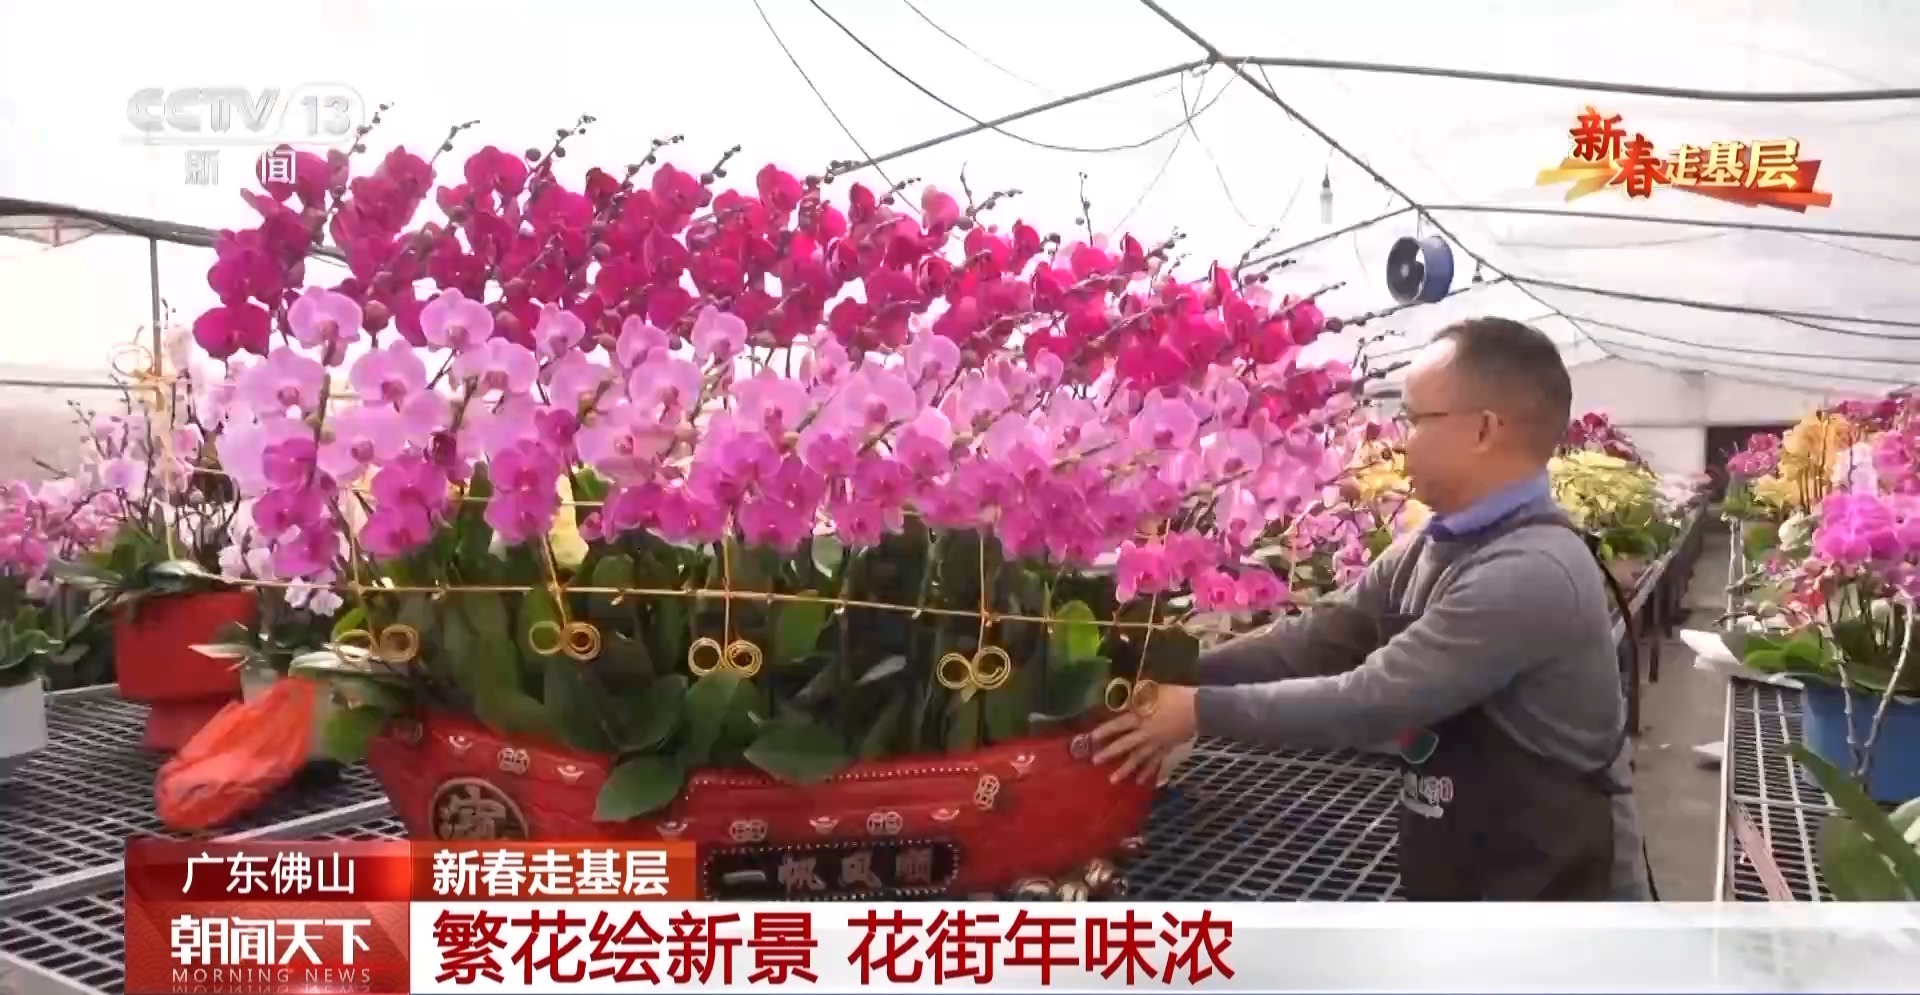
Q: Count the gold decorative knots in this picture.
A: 5